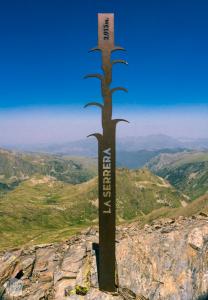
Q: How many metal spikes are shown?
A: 8